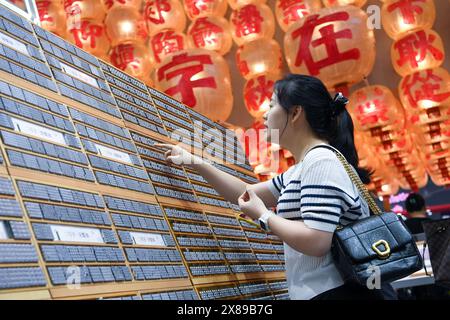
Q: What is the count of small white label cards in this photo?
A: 7